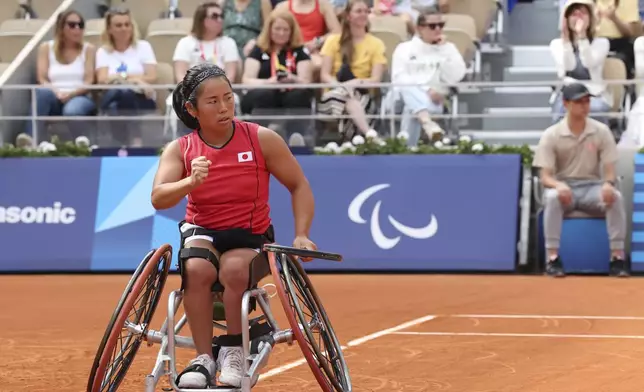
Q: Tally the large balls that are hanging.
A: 0